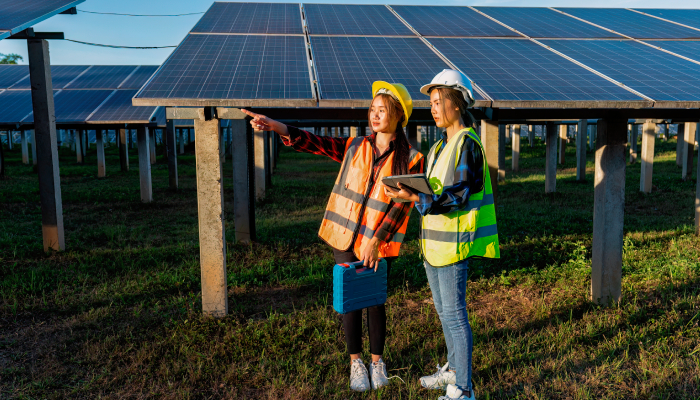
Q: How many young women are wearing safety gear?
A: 2